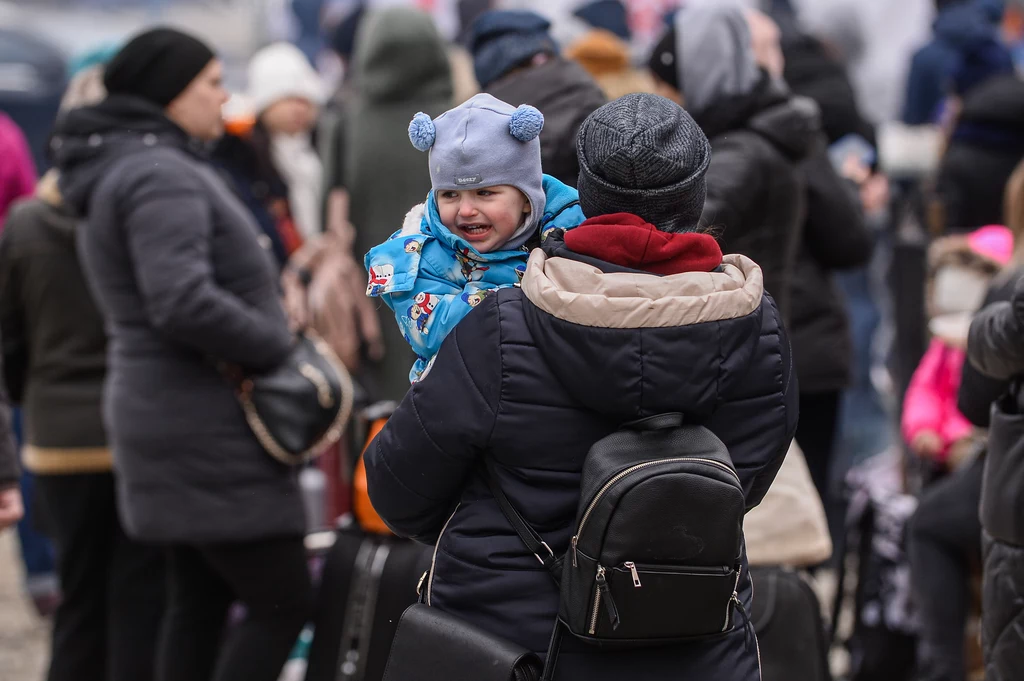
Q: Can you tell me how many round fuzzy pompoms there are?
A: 2